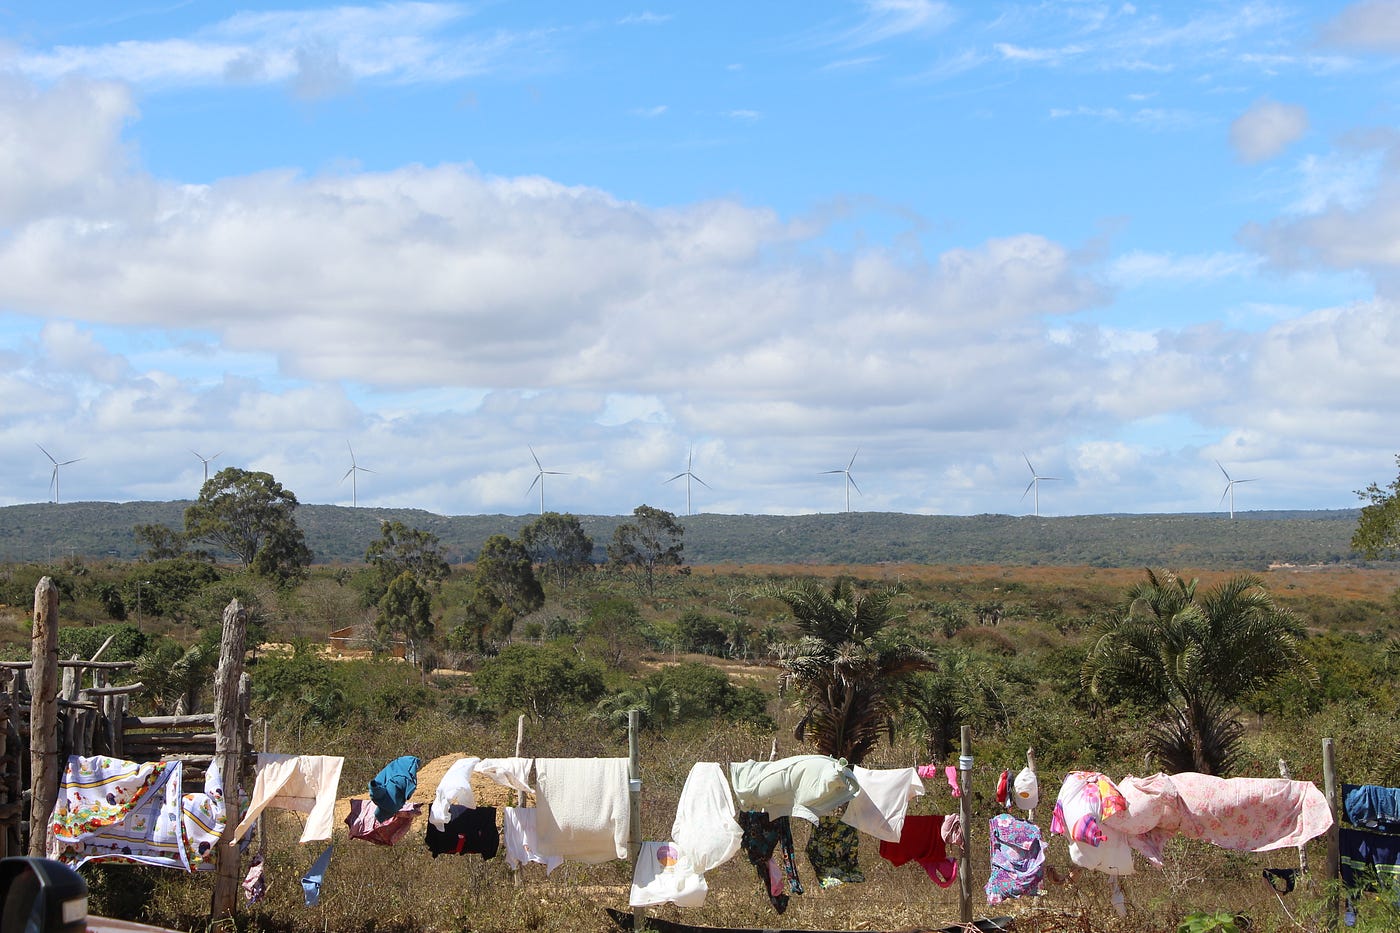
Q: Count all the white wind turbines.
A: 8